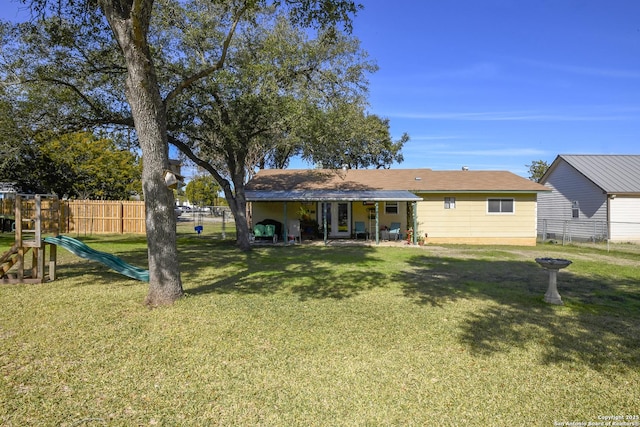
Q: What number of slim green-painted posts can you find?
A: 4